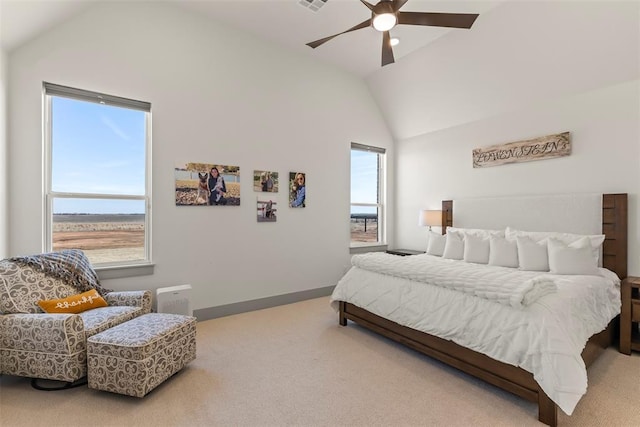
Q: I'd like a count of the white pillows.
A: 8